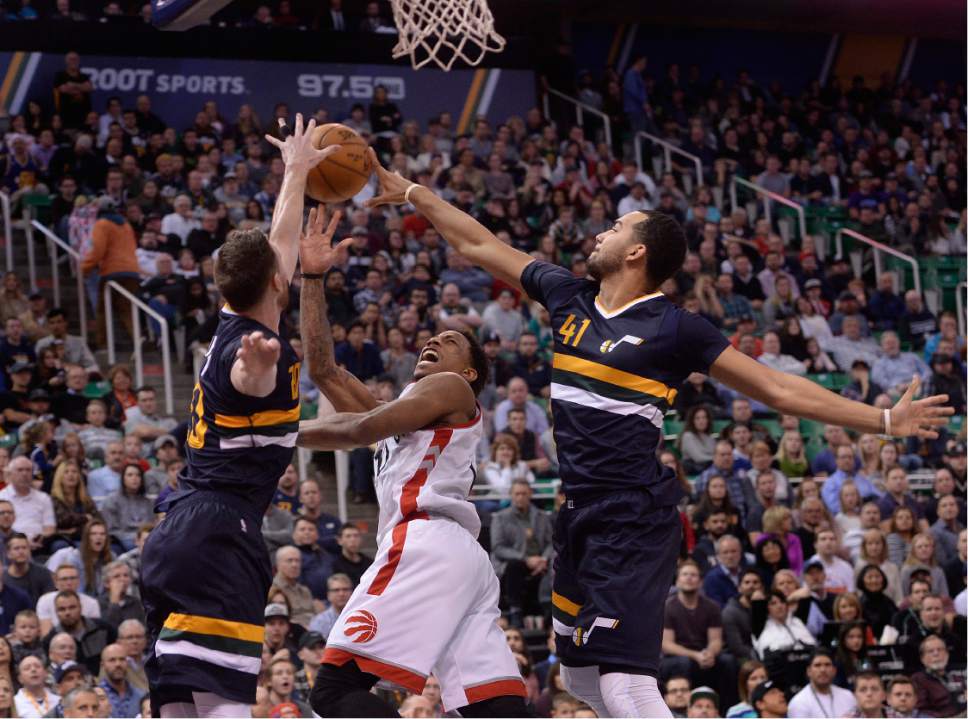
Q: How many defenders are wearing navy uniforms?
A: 2